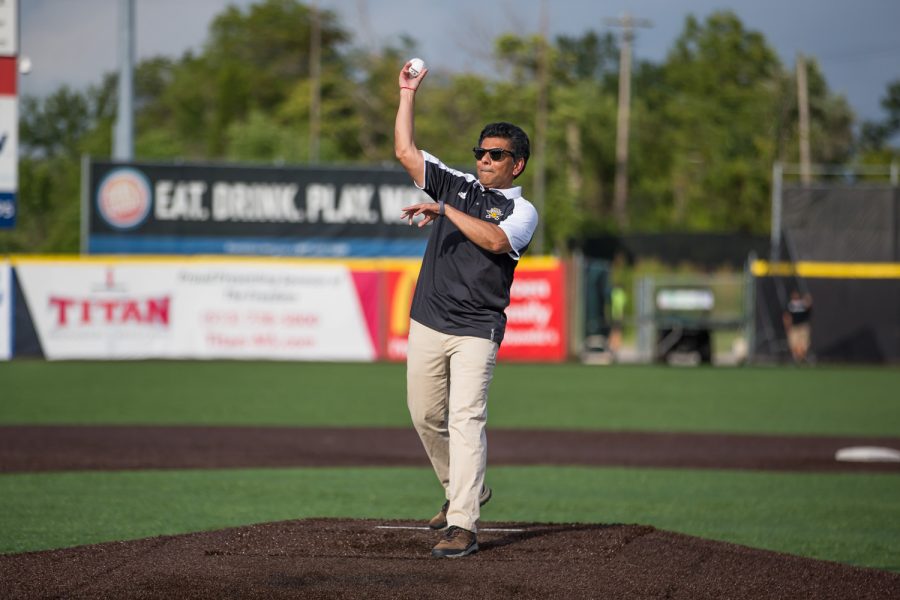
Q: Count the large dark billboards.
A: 1